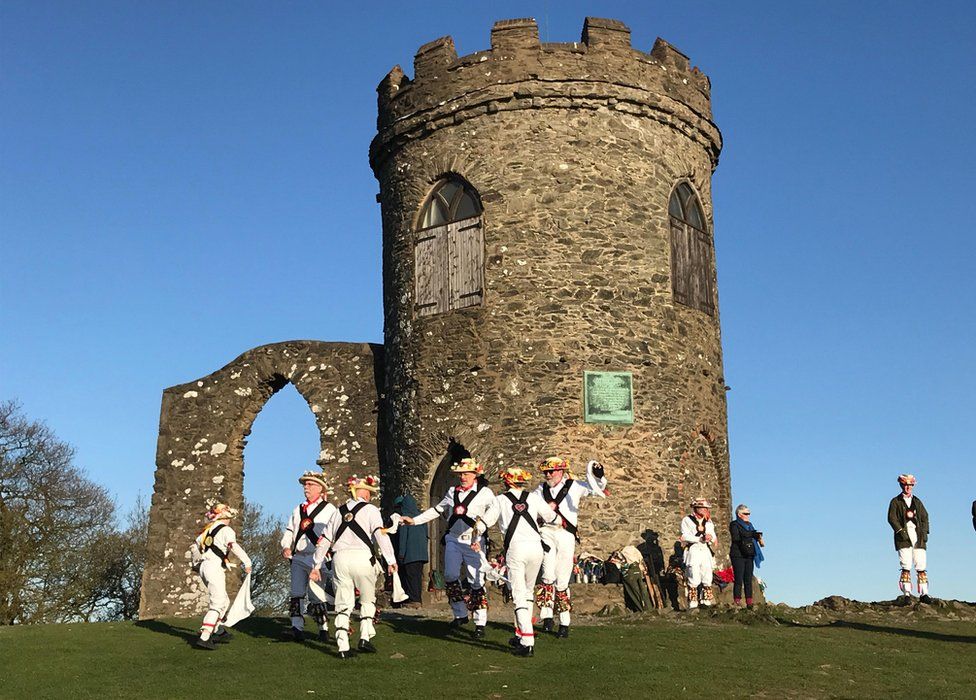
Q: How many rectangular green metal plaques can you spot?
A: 1